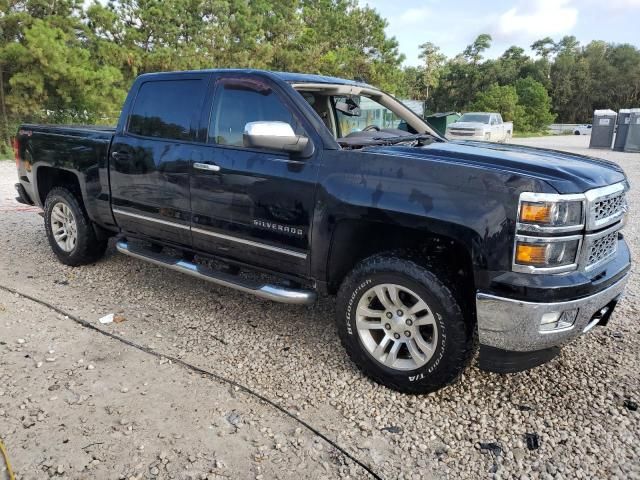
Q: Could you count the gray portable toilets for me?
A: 3